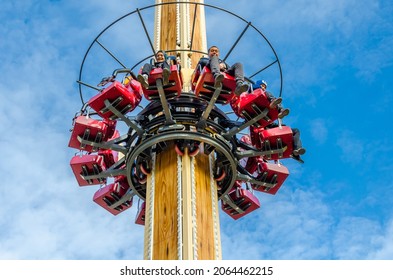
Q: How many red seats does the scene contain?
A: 11